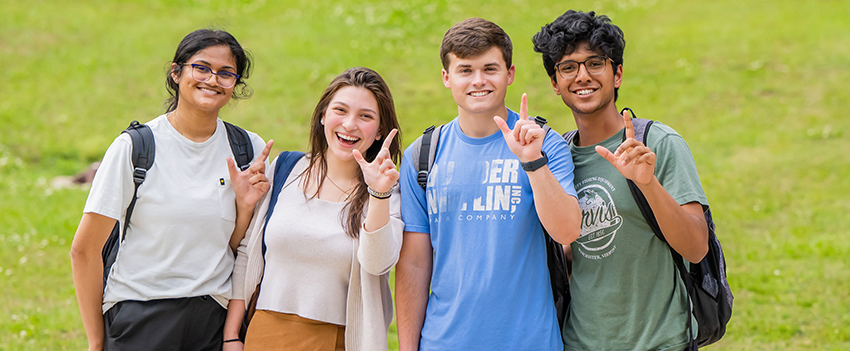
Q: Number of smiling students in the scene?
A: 4